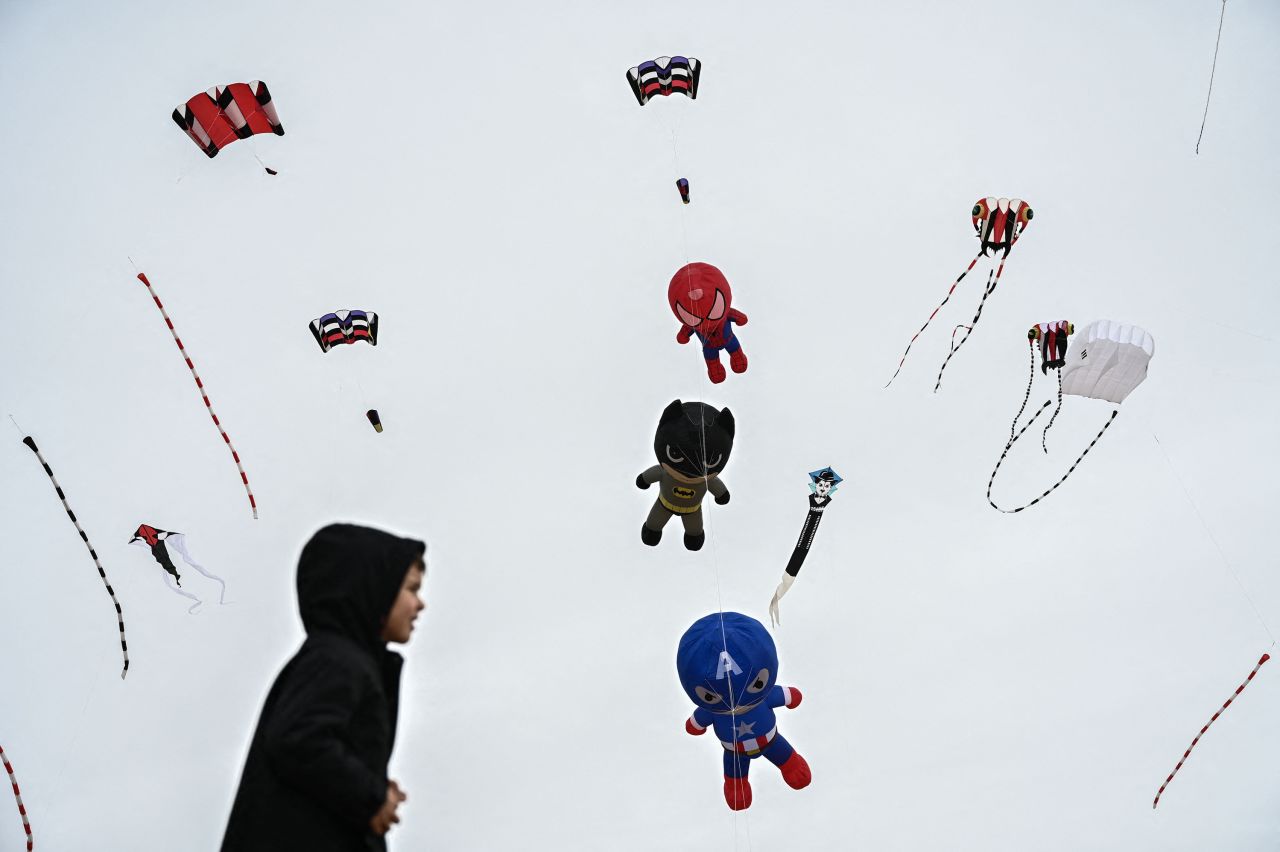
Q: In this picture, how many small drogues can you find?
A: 3